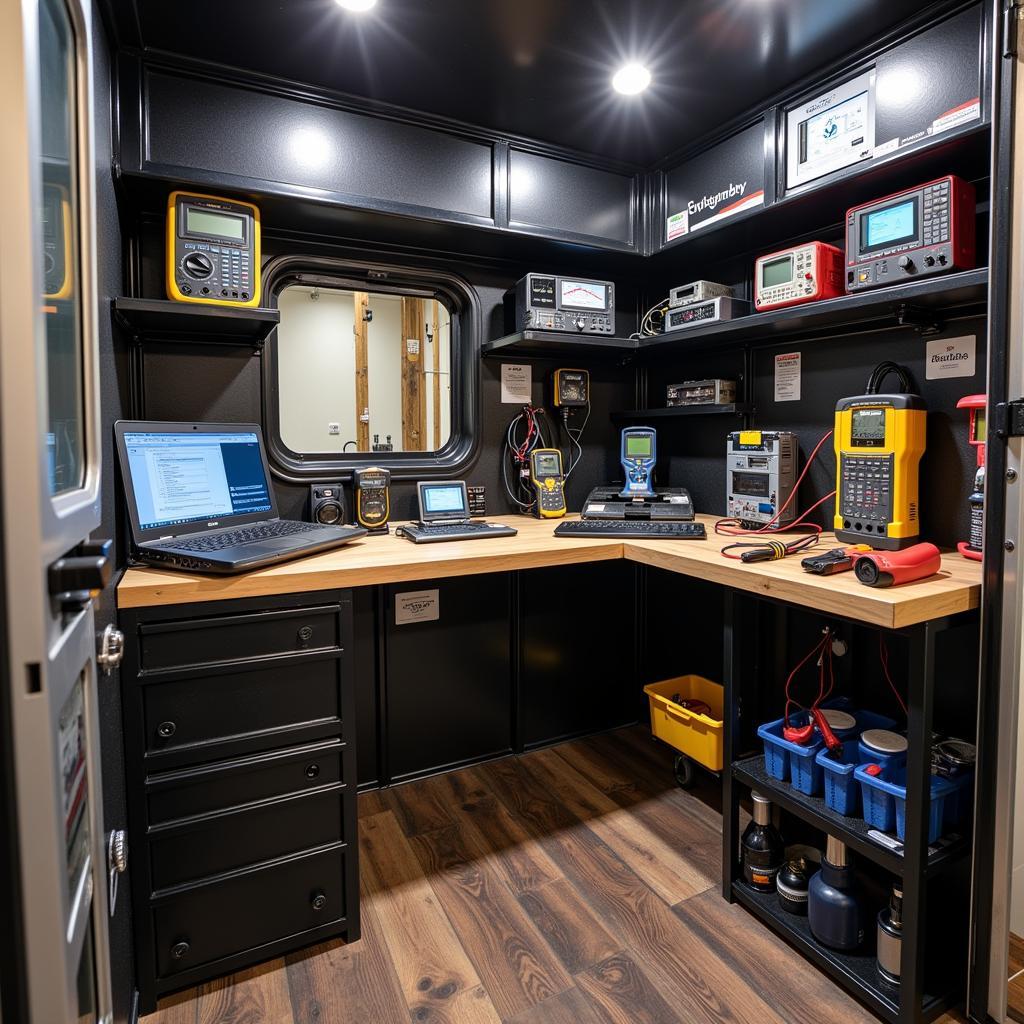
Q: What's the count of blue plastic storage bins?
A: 3